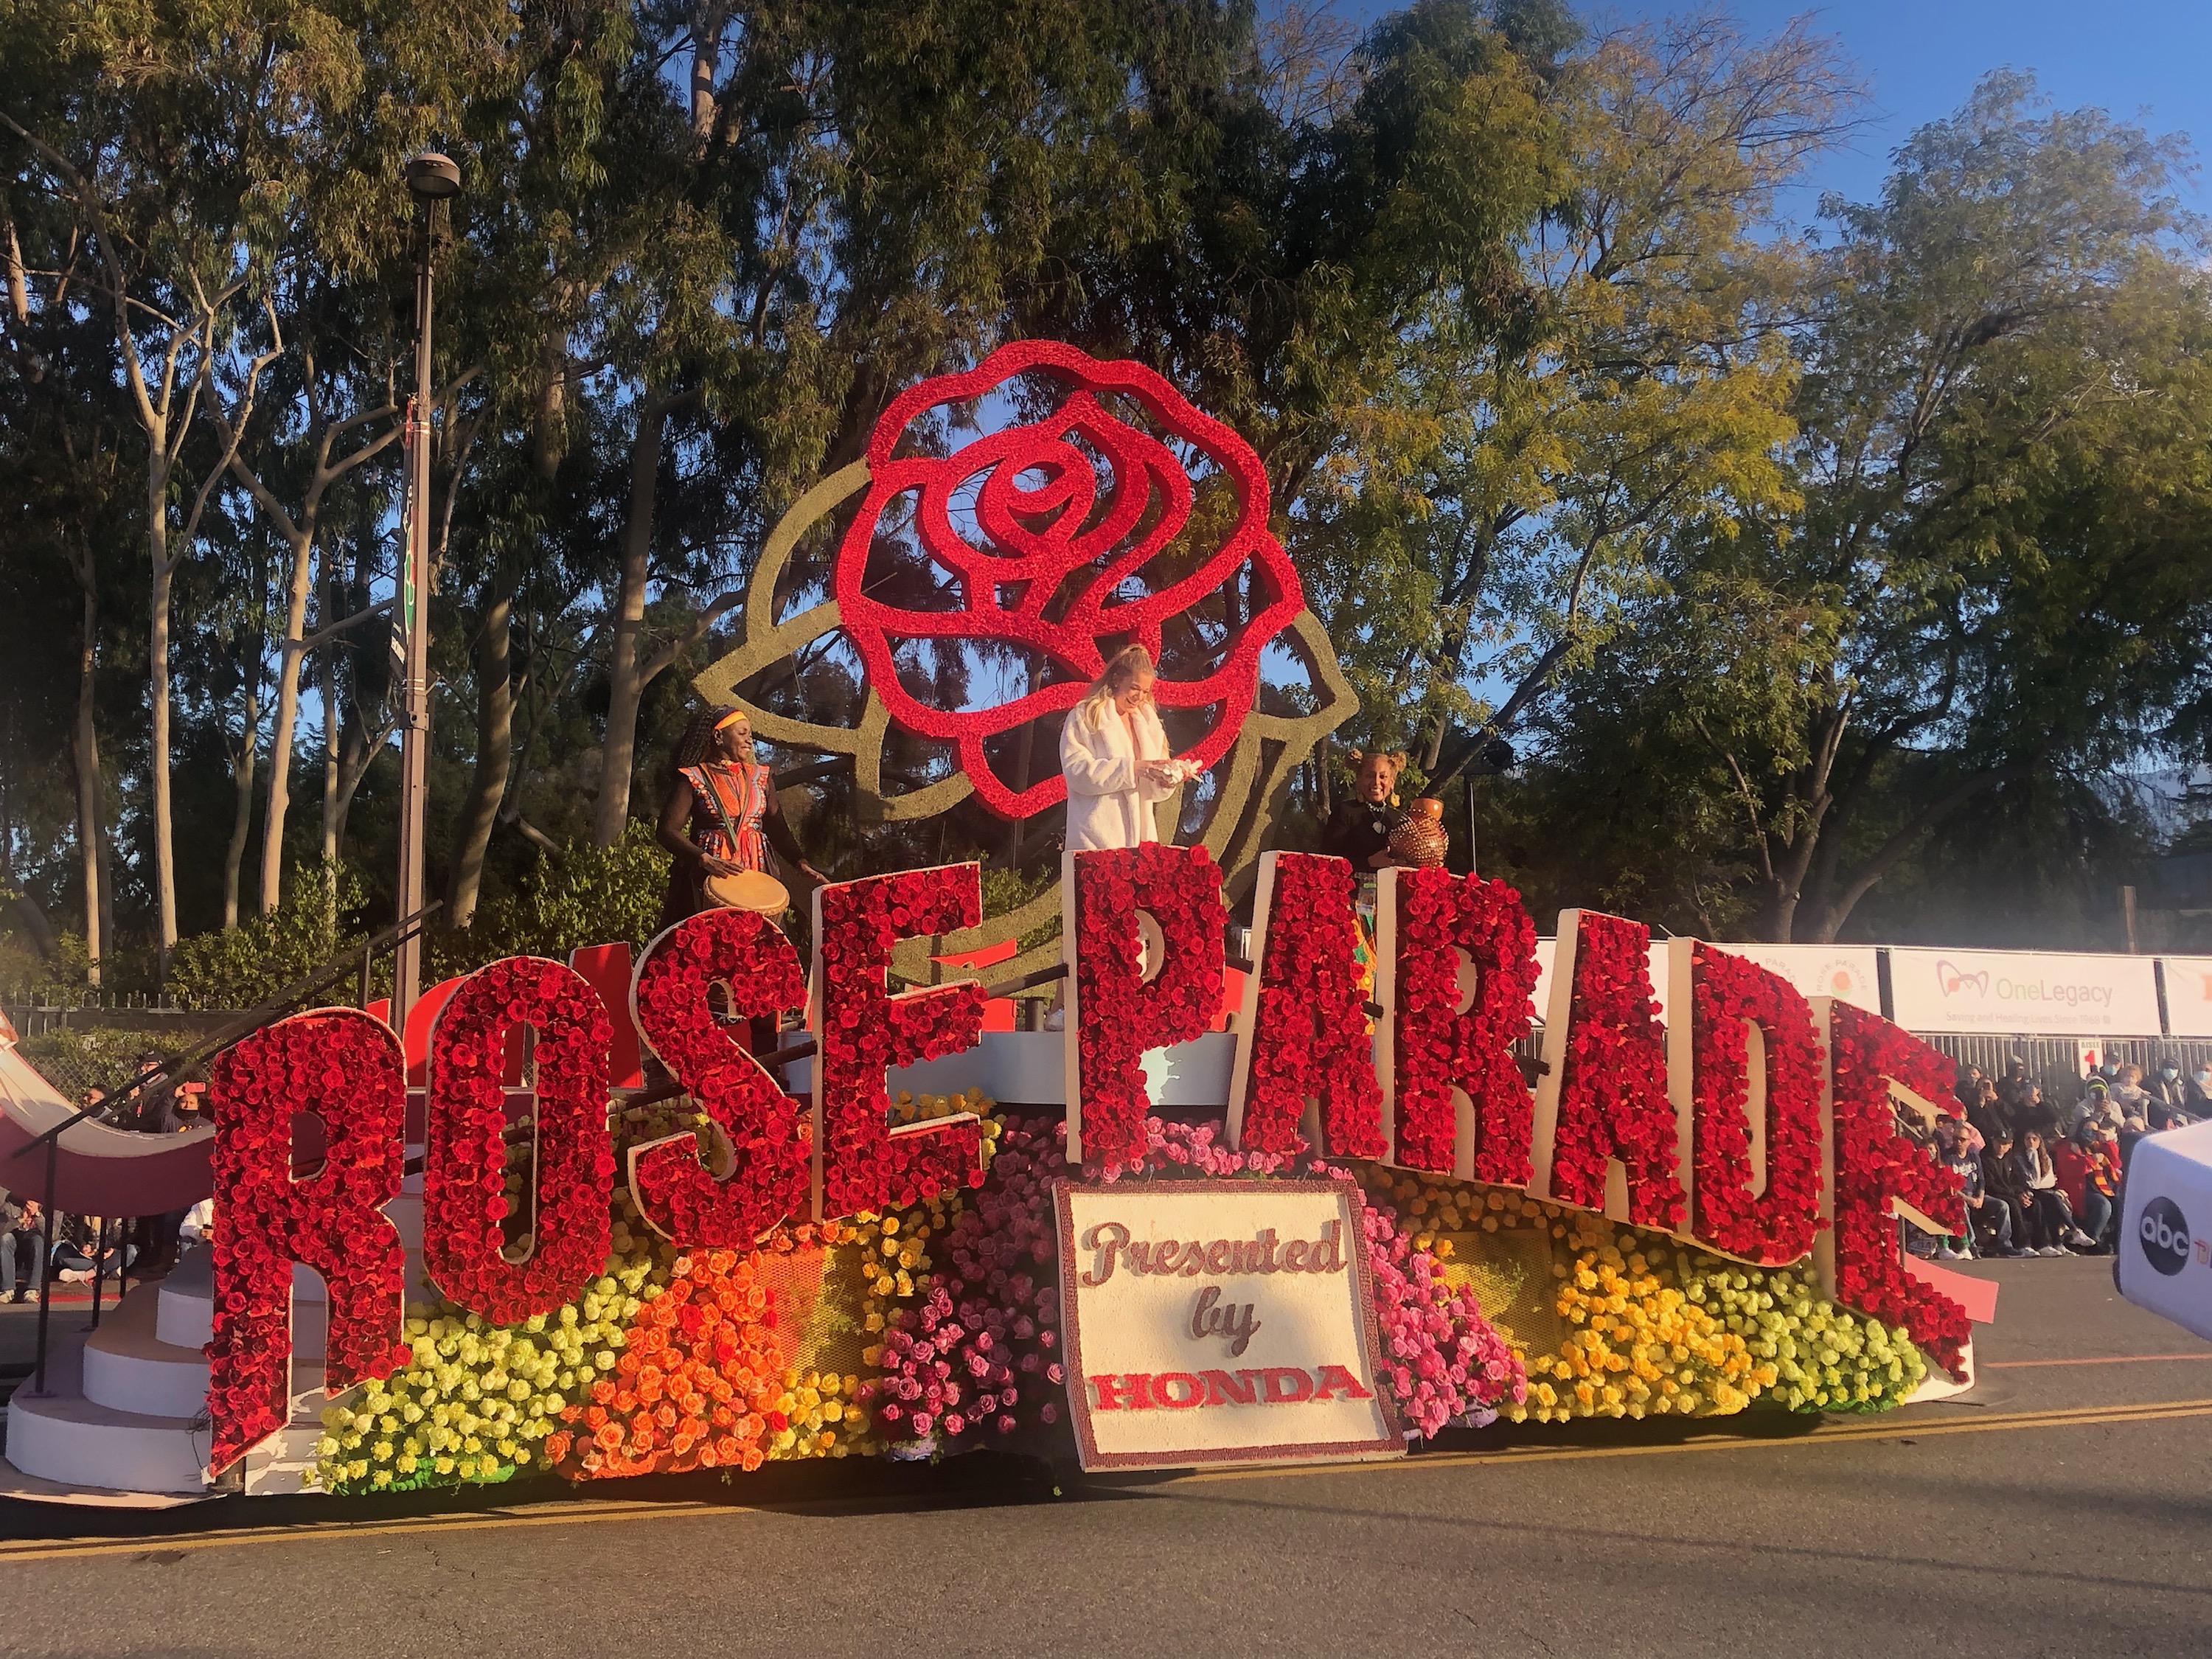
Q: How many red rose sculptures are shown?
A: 1